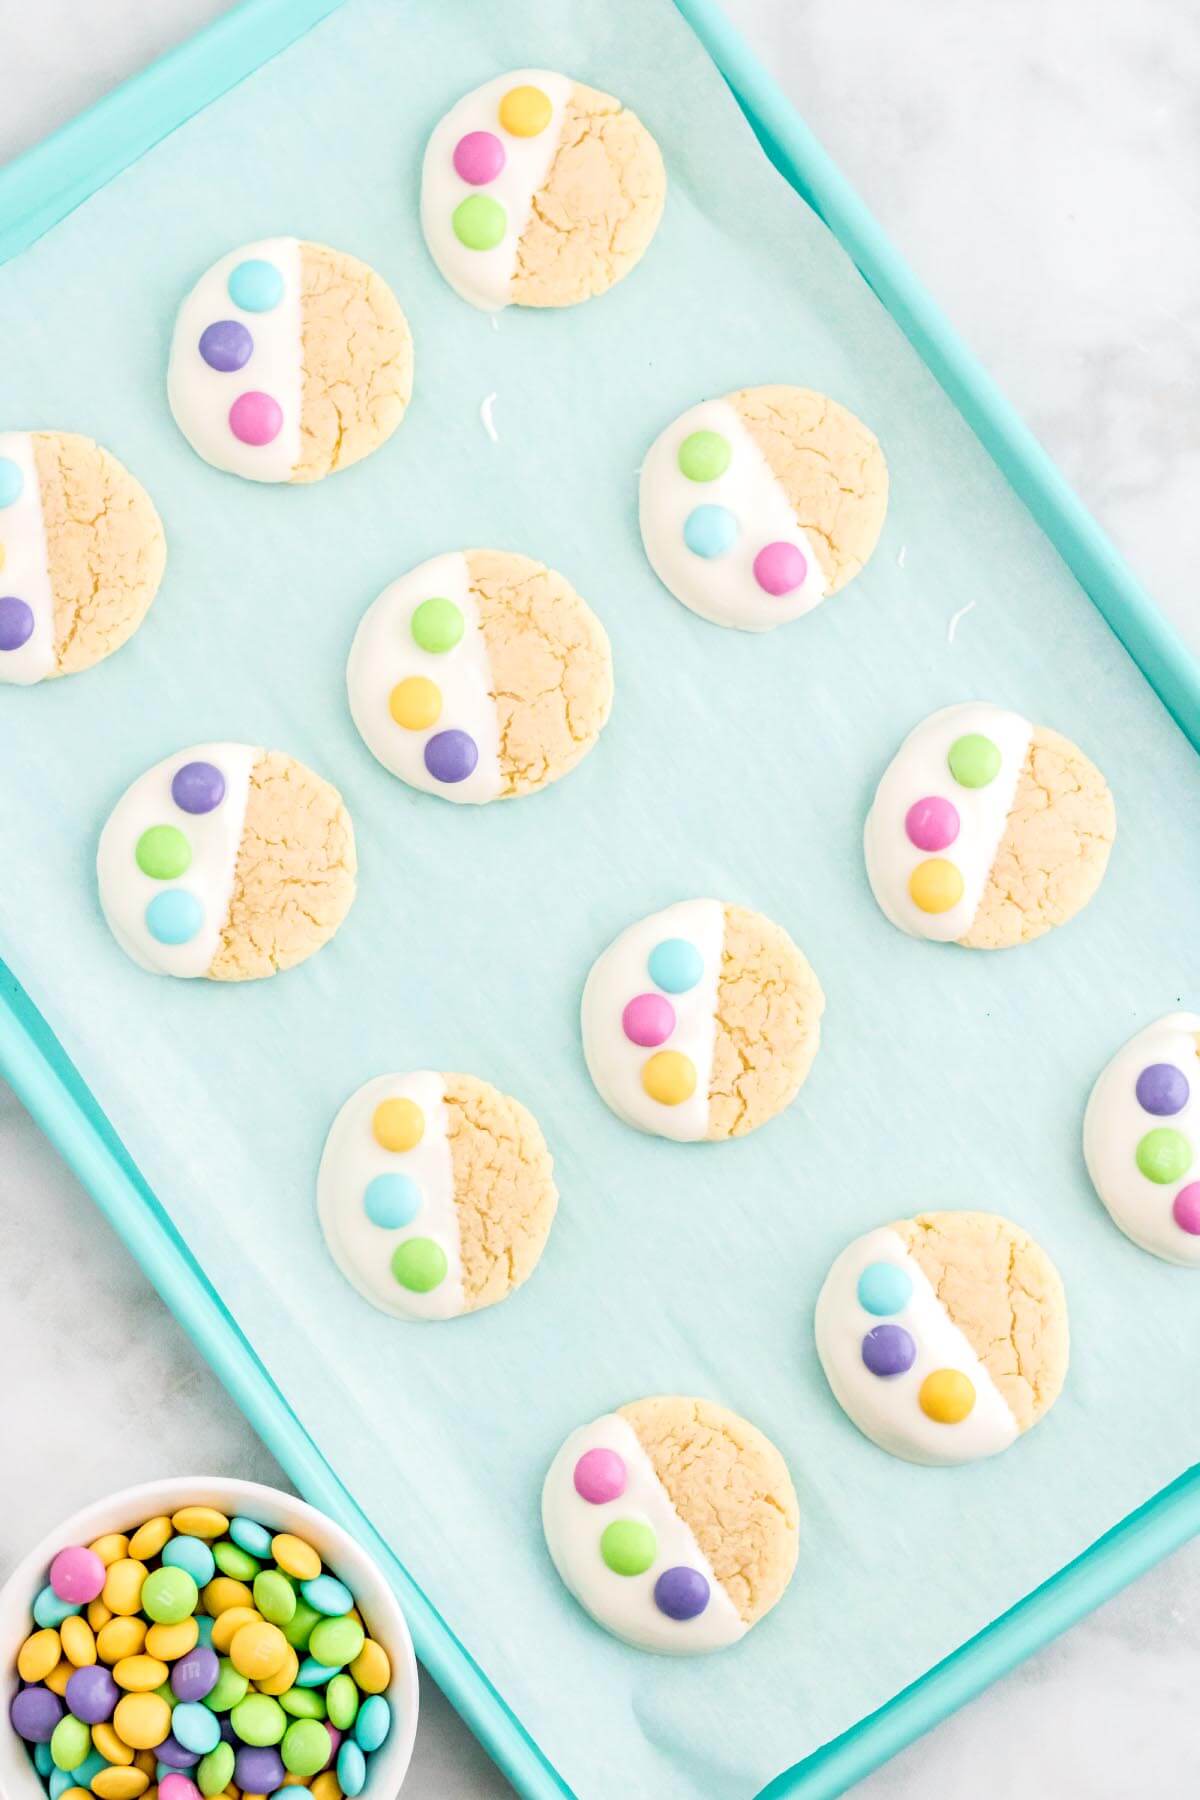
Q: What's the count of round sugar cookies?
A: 12